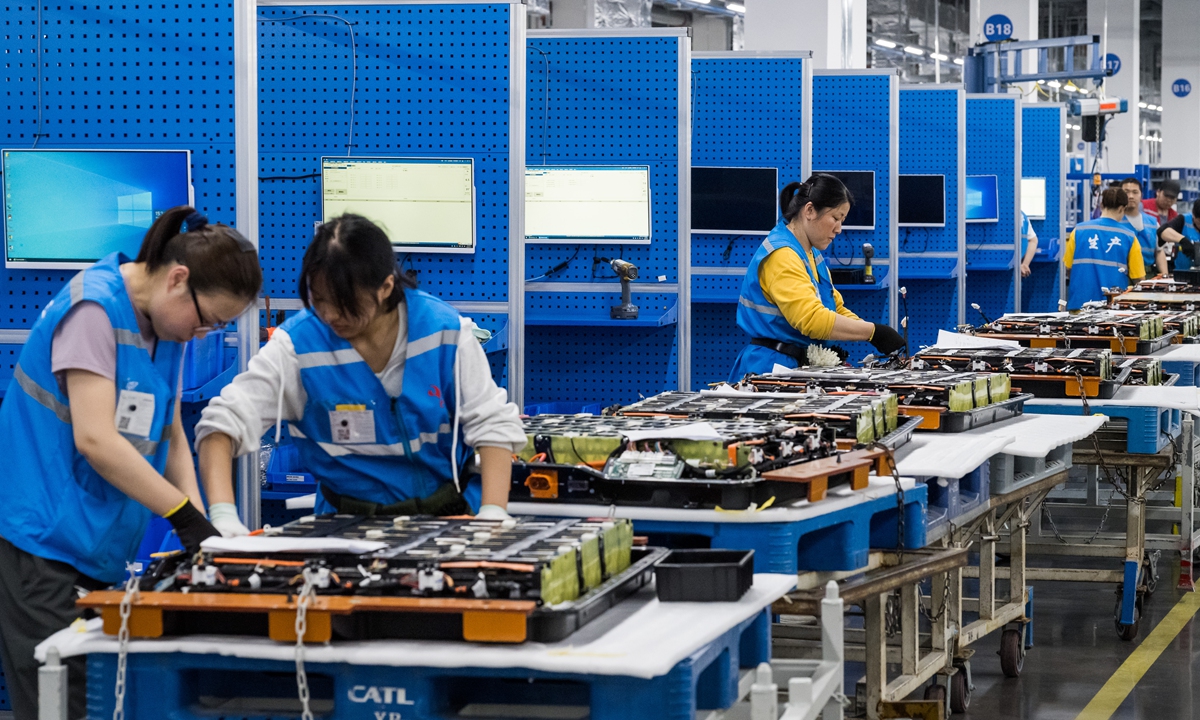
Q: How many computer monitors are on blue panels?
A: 8